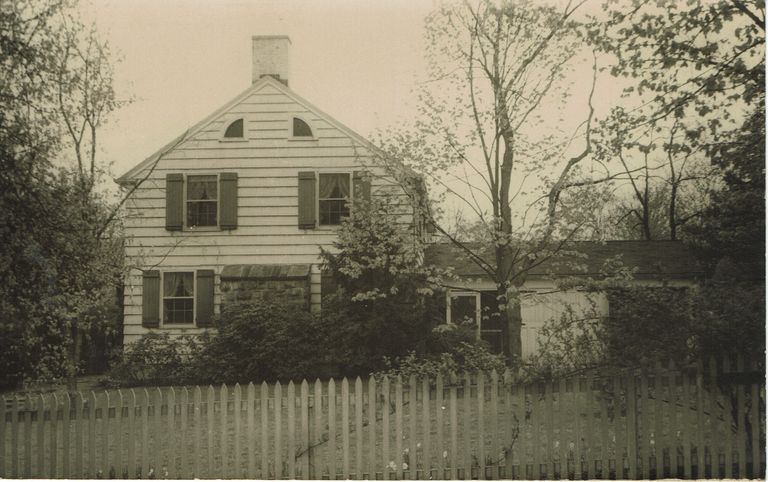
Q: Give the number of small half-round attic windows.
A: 2